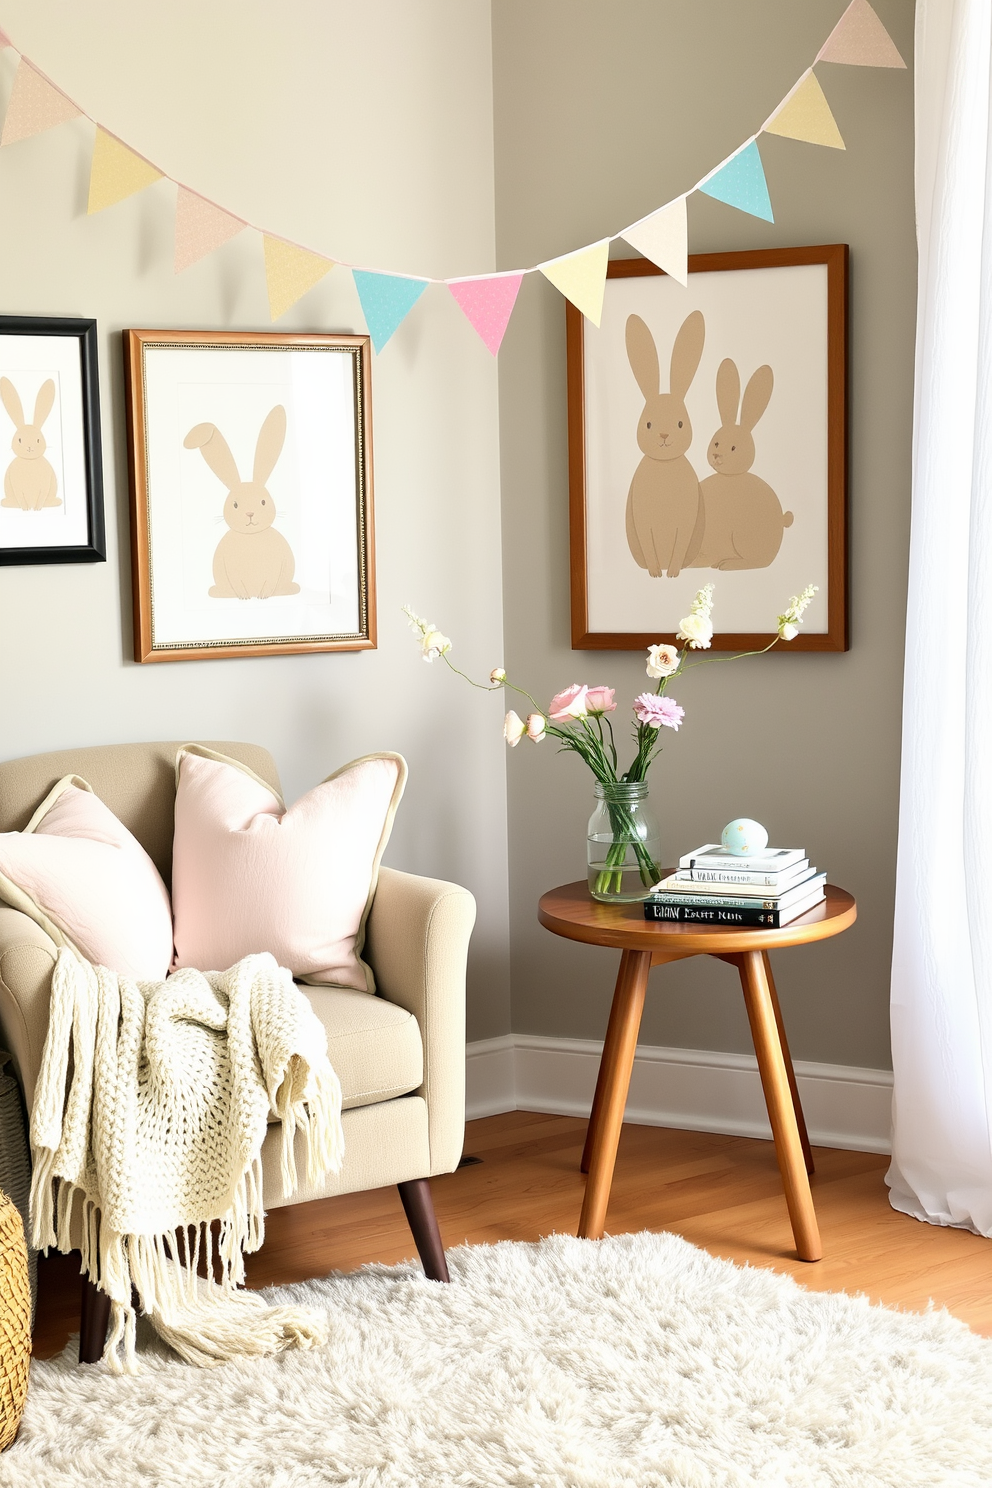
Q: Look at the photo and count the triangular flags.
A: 11